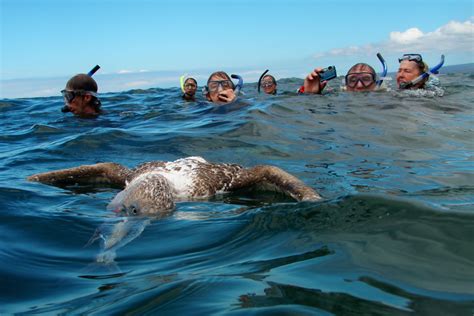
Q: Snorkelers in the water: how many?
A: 6